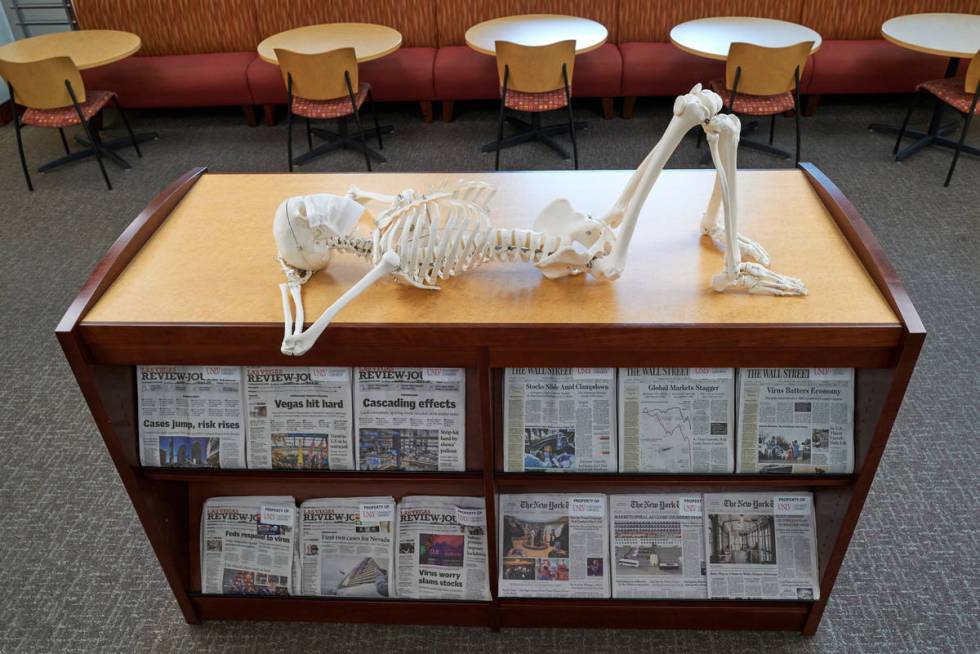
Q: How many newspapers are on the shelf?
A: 12